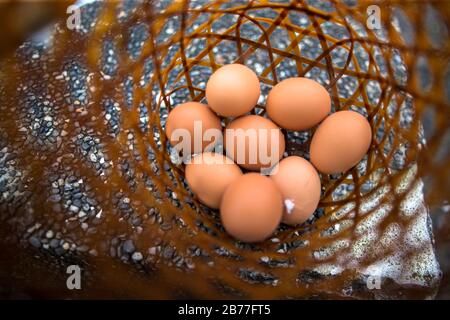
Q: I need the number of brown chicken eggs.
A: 8